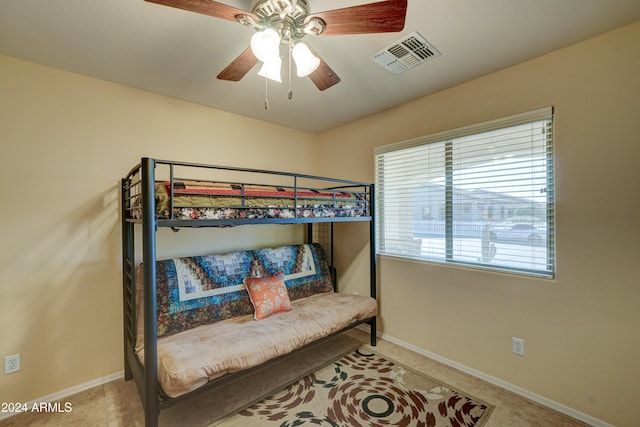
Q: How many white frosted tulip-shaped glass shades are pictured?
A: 3